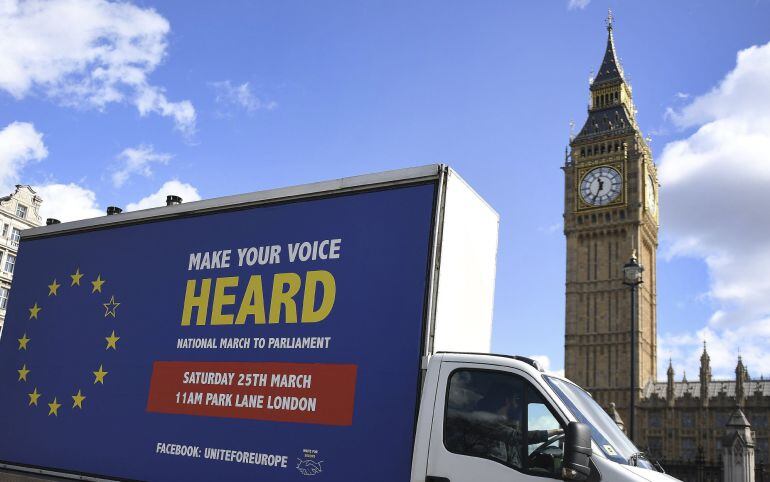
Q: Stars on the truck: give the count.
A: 12